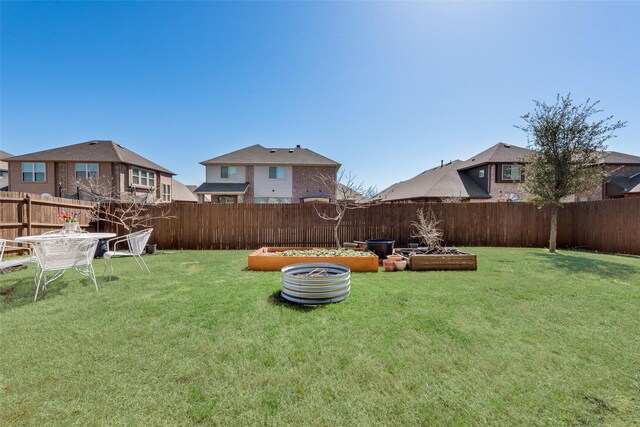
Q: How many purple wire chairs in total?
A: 0